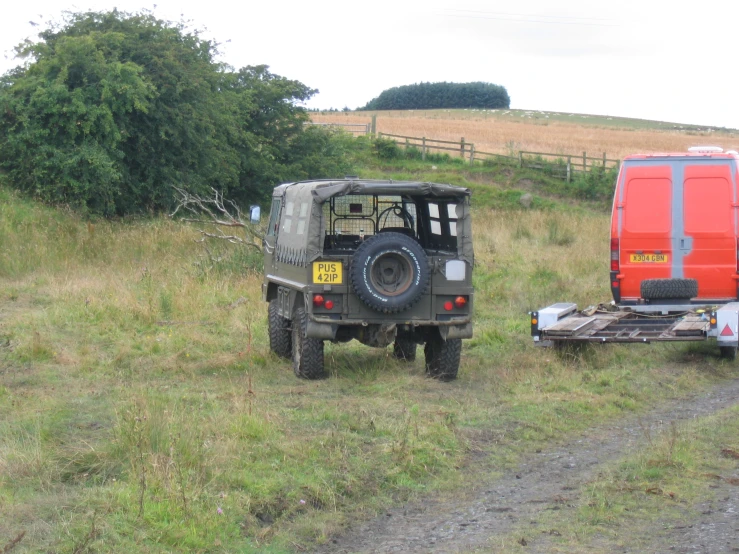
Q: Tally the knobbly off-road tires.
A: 6